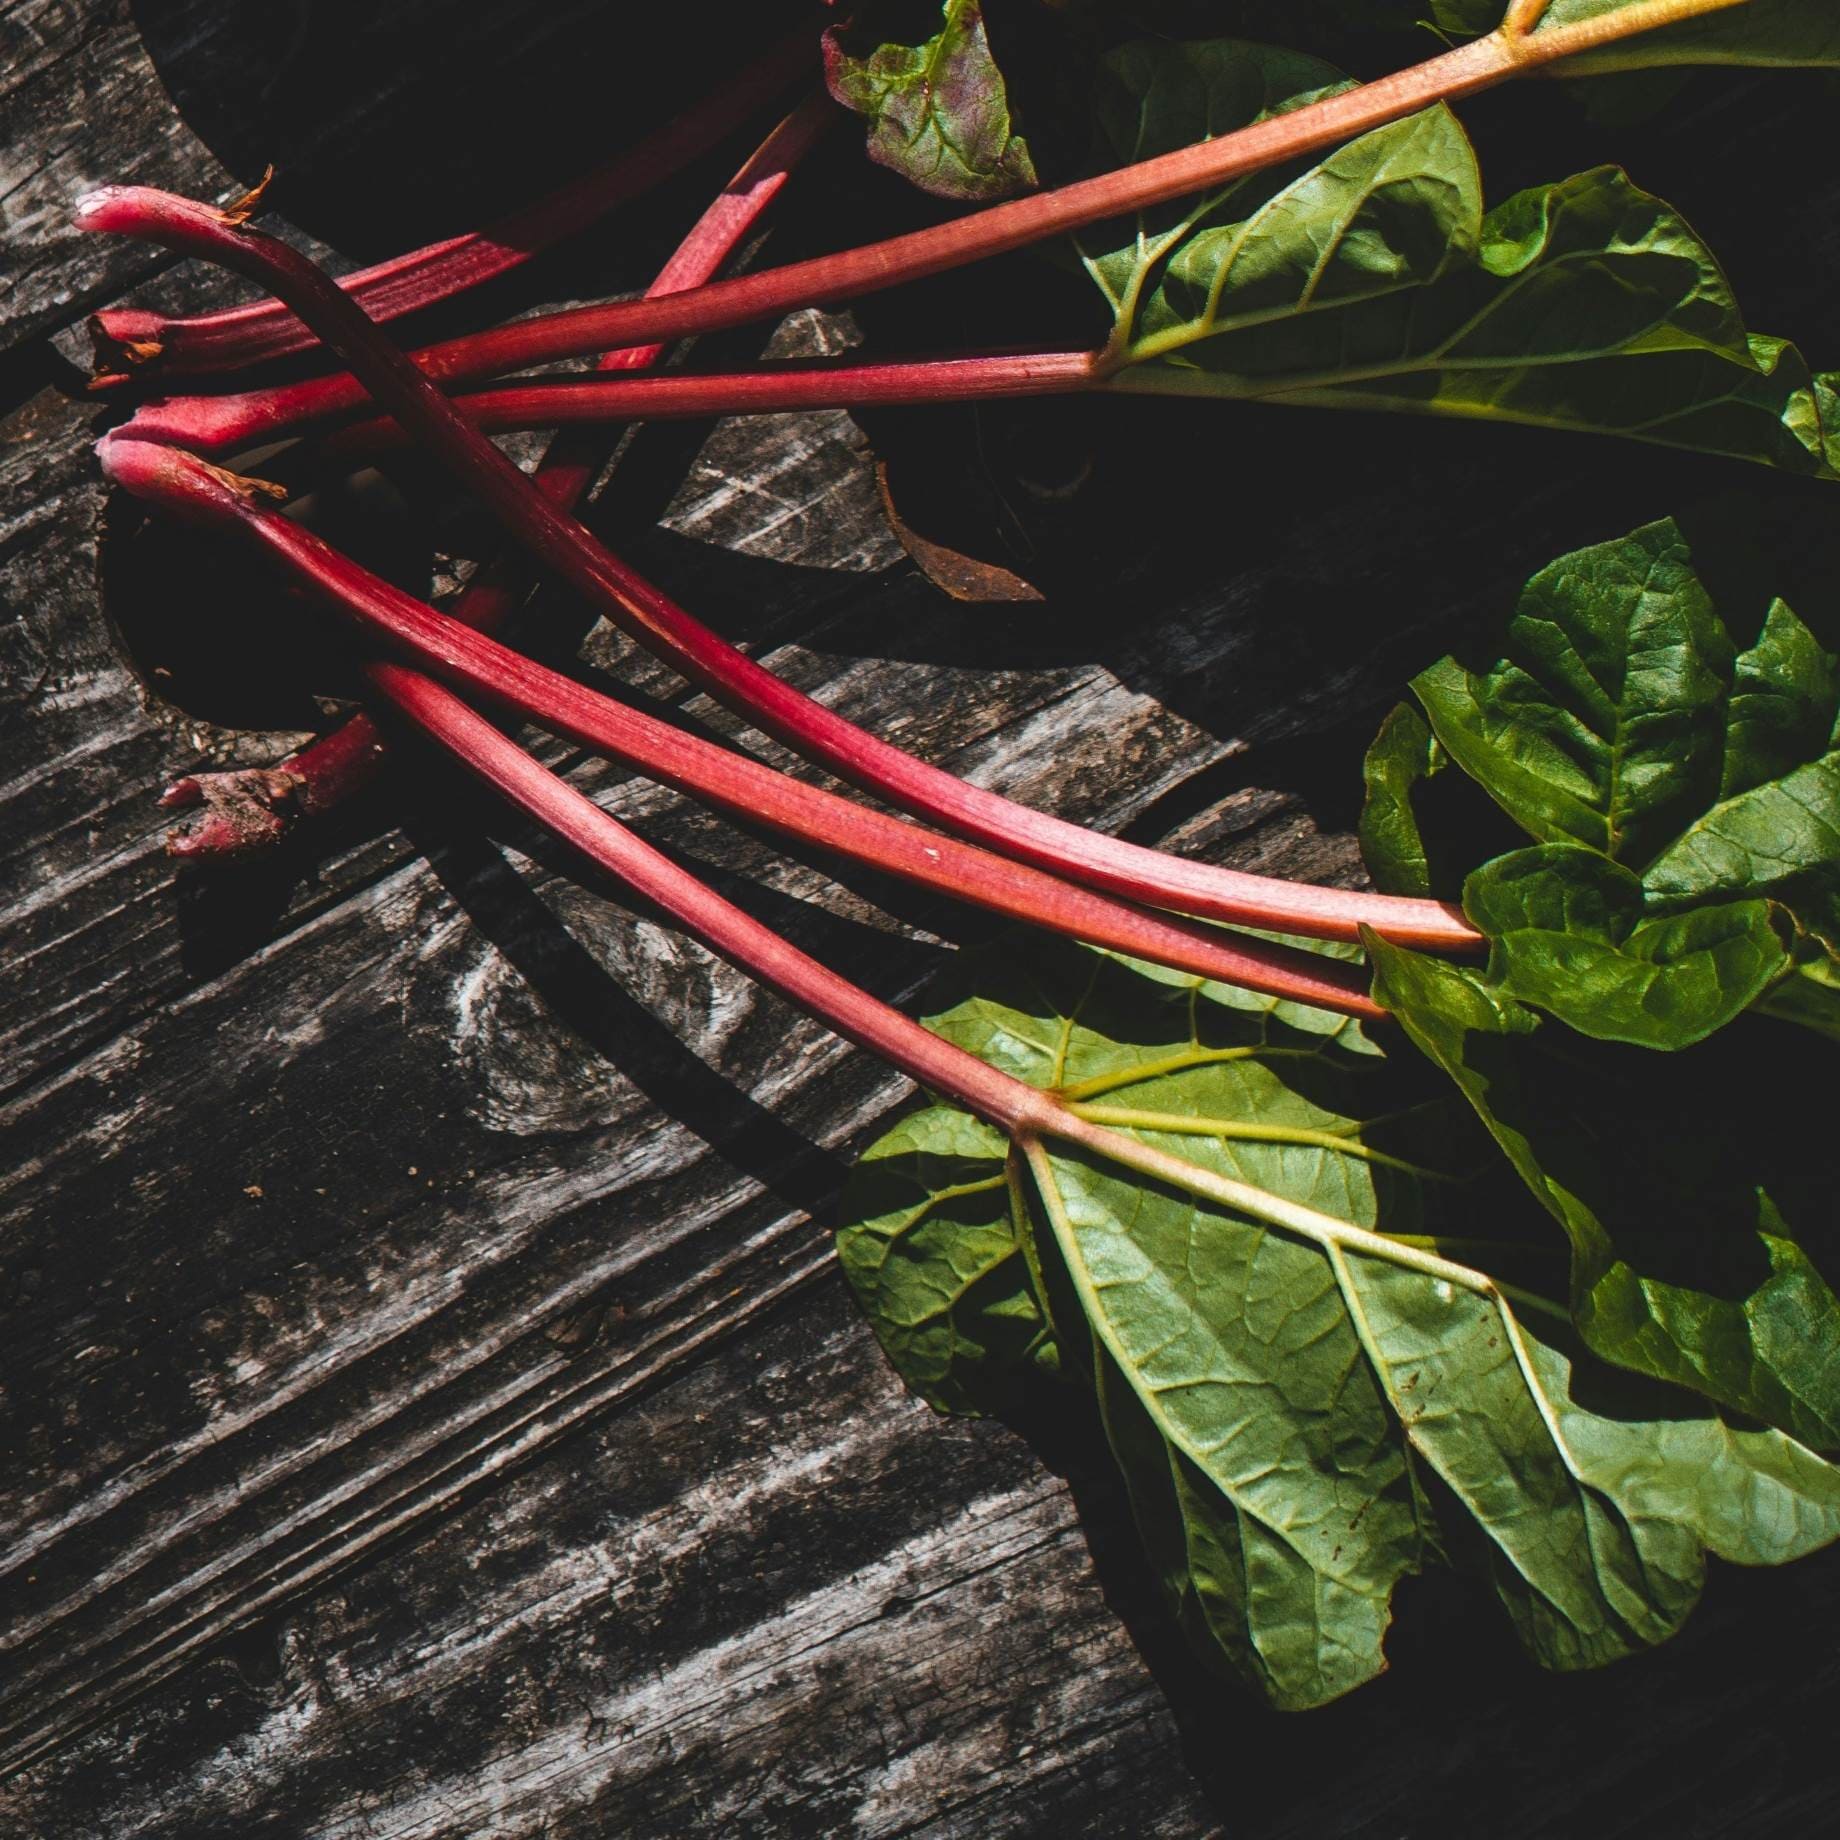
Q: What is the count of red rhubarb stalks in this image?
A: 7